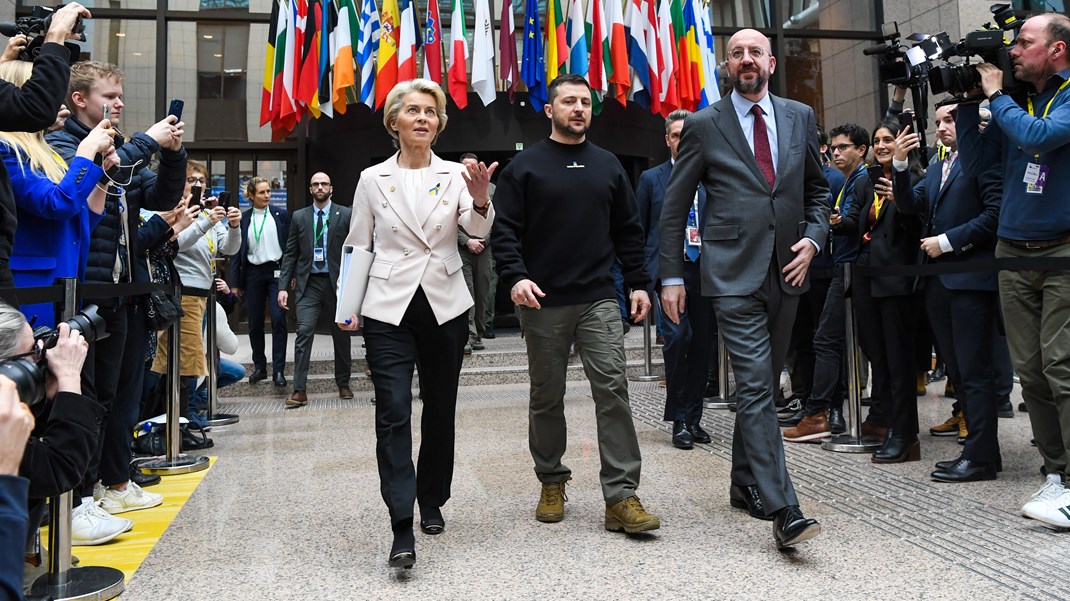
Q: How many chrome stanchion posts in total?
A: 6